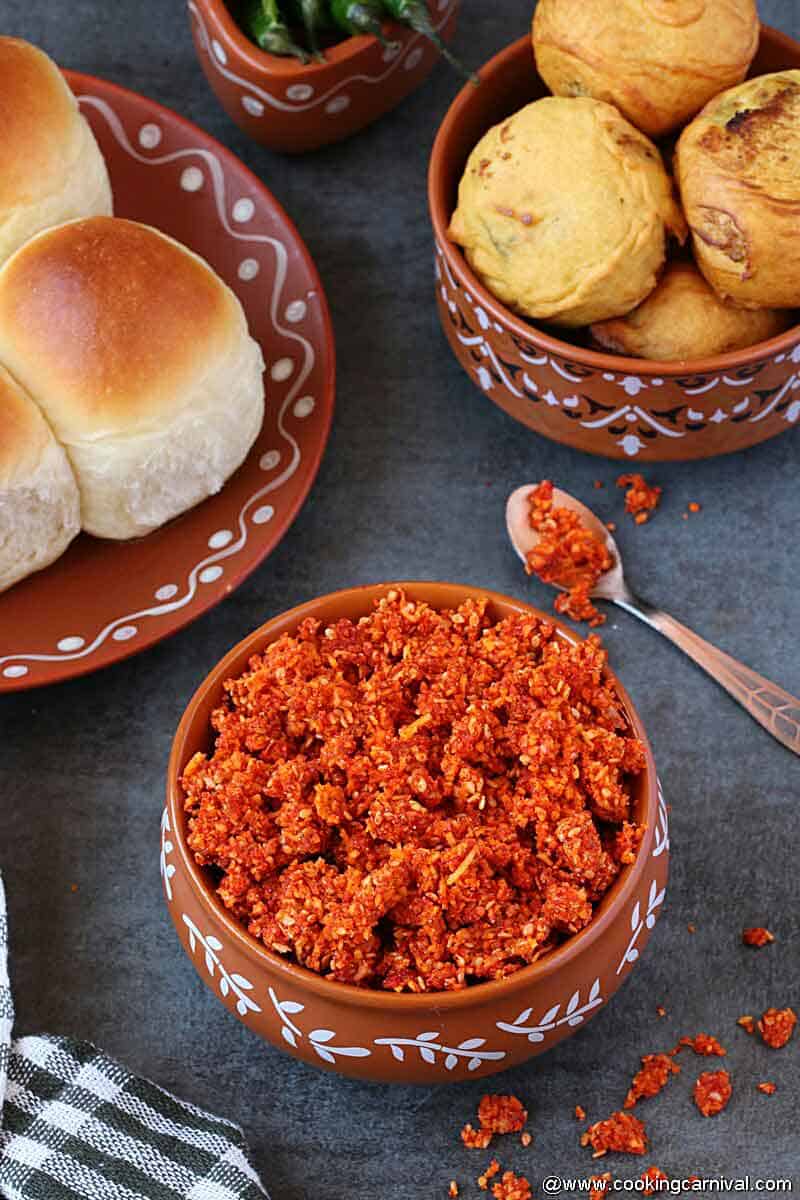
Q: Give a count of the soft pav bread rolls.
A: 3